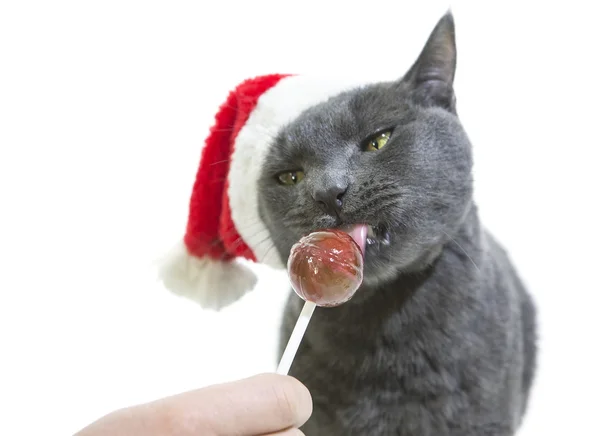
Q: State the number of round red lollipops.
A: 1